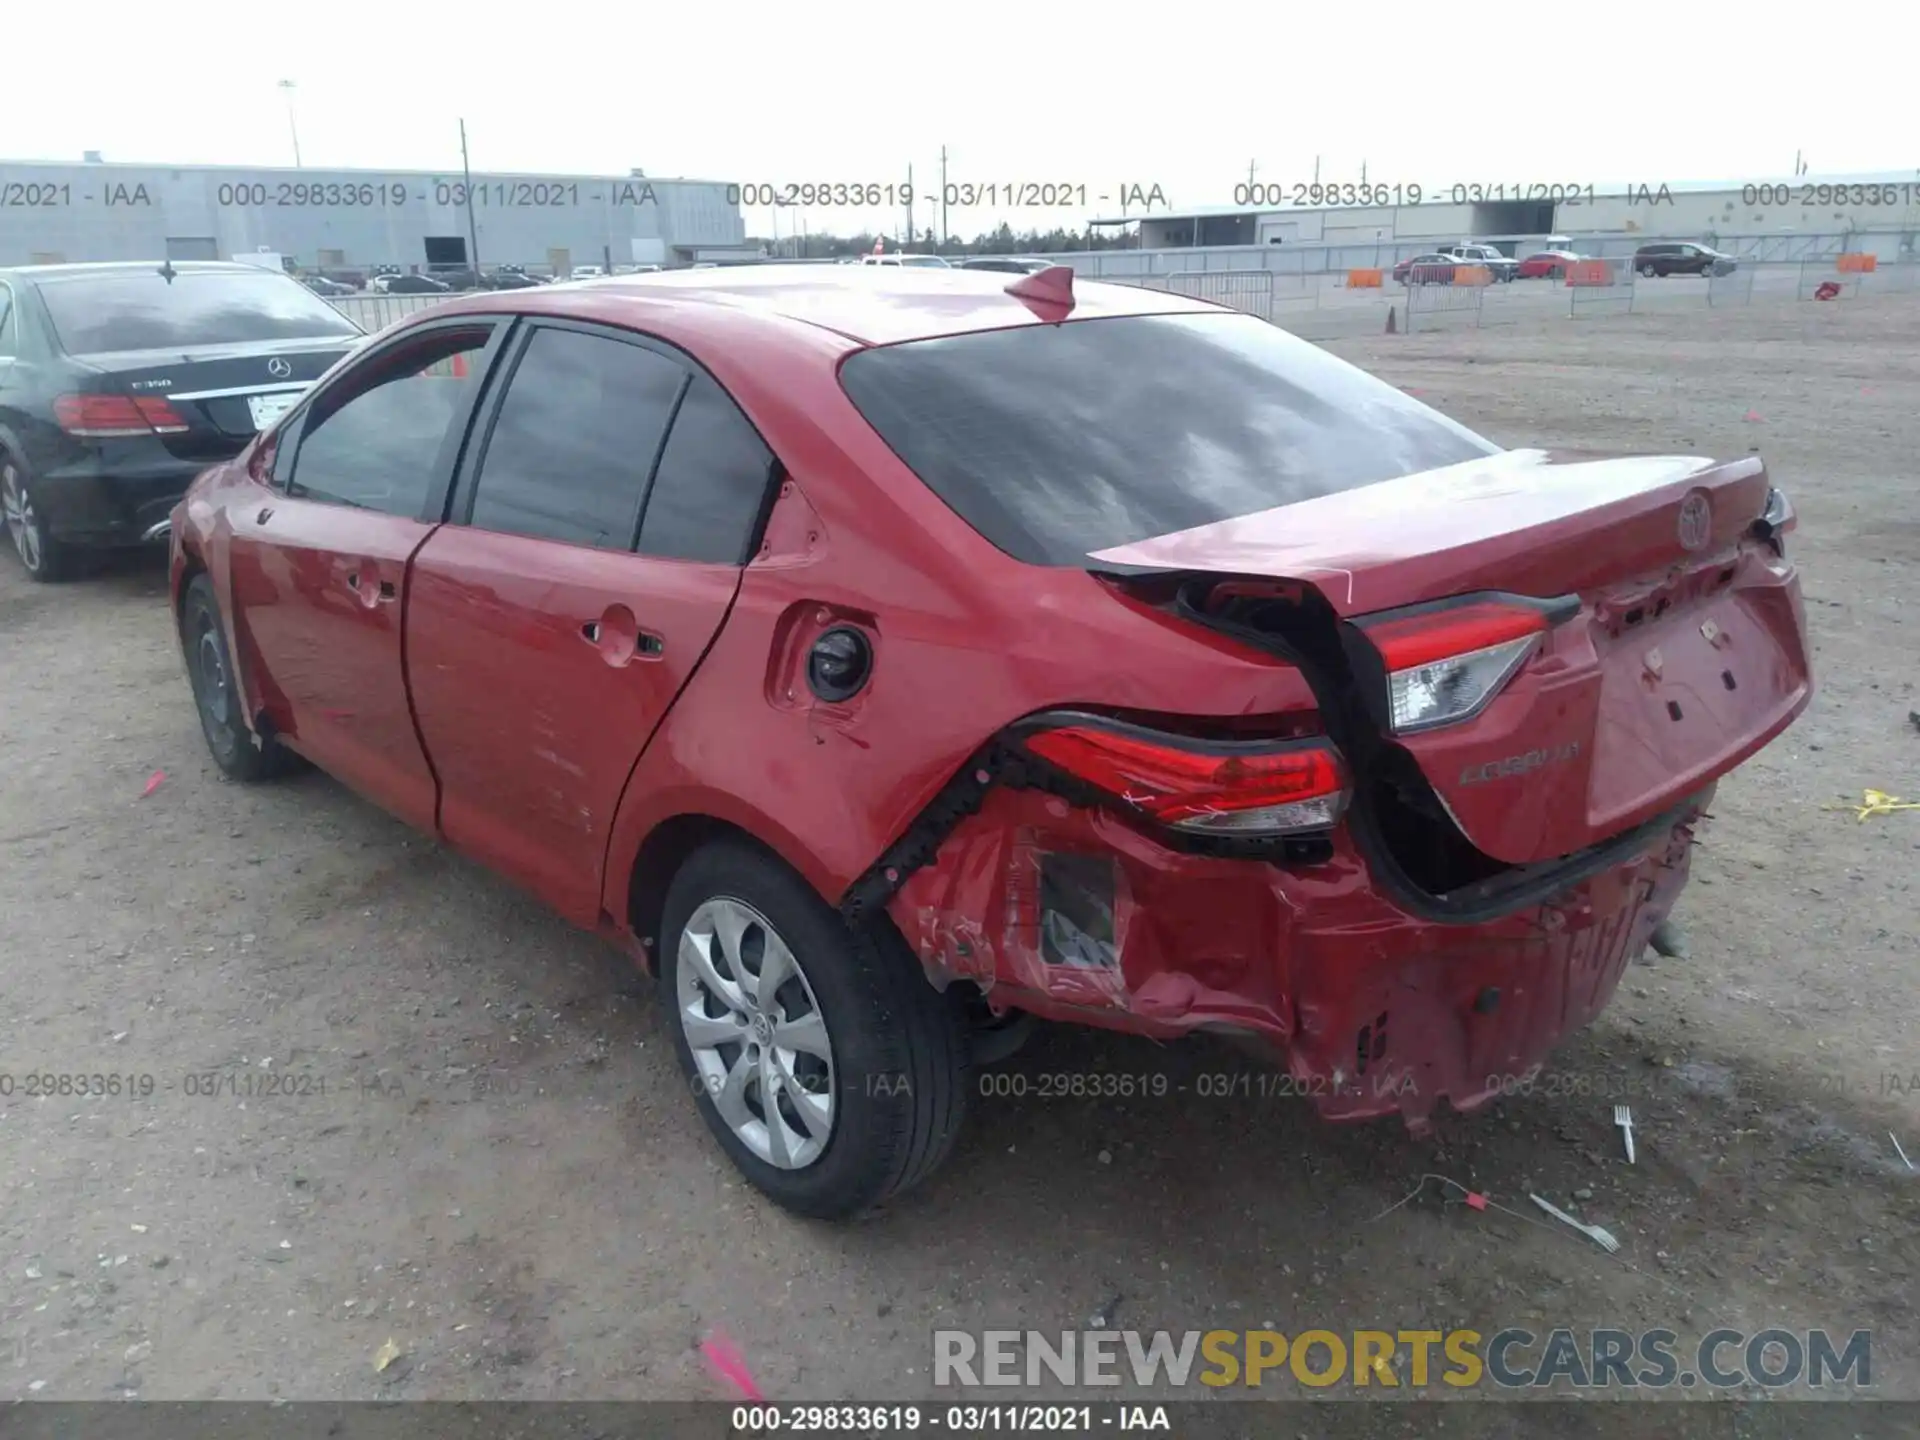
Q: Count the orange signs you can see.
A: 4